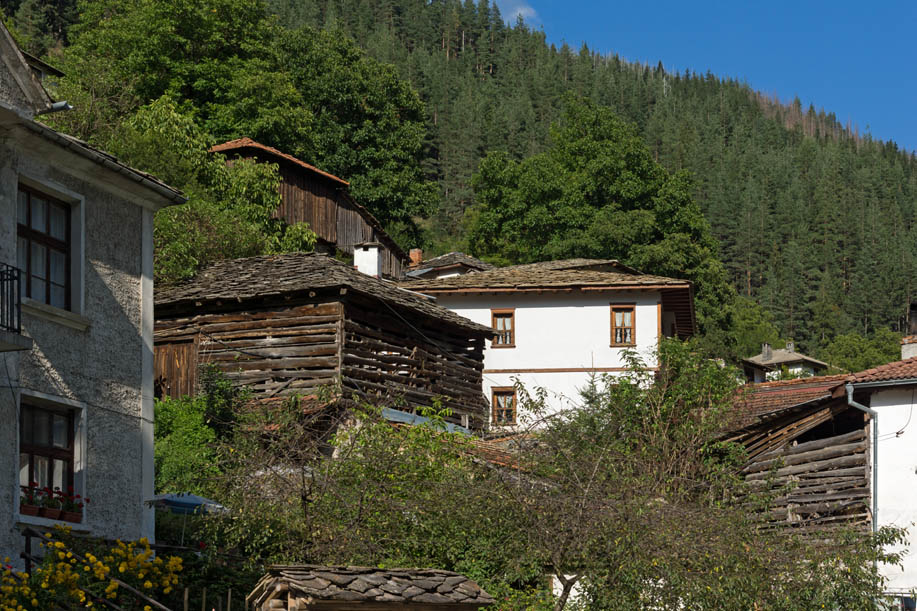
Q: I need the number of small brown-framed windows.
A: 3